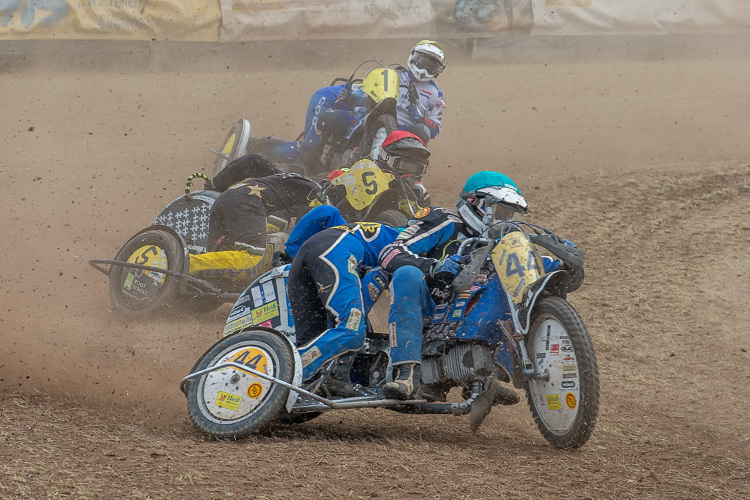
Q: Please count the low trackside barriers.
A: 1